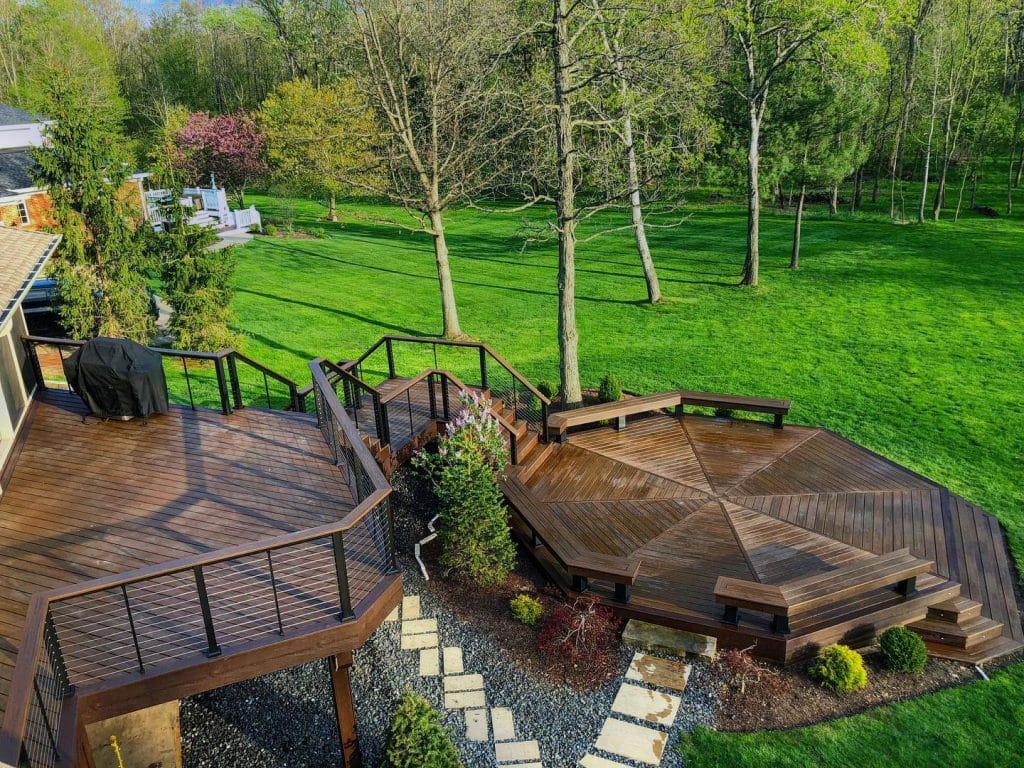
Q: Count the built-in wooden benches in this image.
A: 3